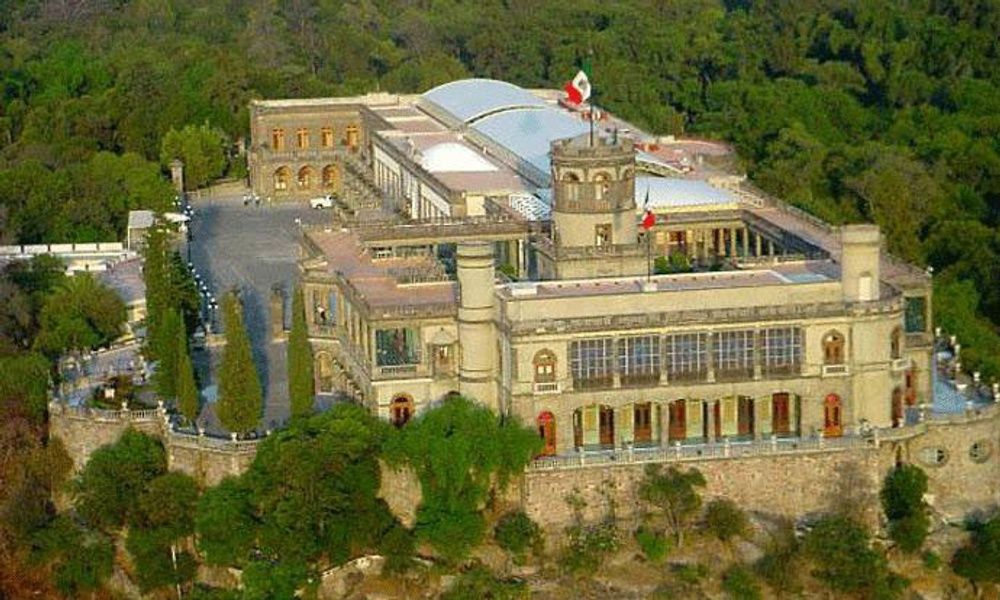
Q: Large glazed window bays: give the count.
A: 5